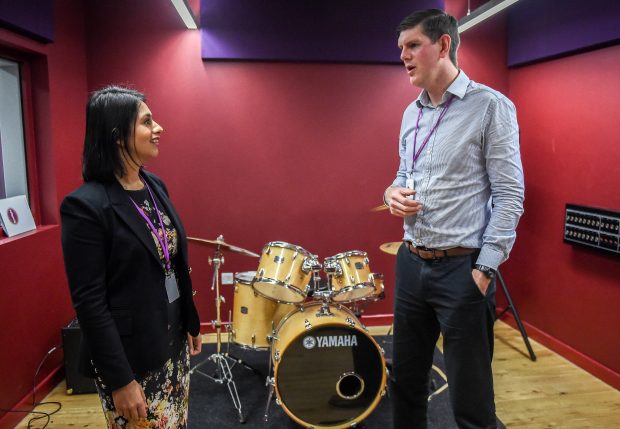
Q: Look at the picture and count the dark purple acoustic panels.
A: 3